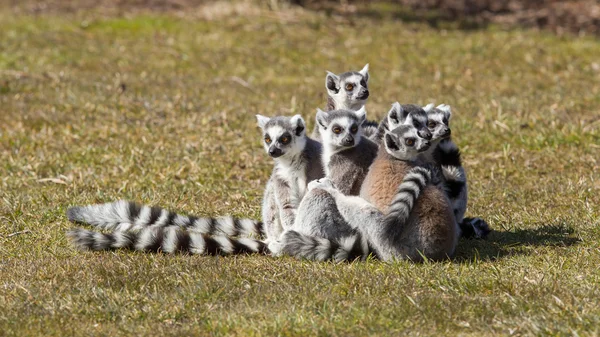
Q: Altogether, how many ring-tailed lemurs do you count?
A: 6